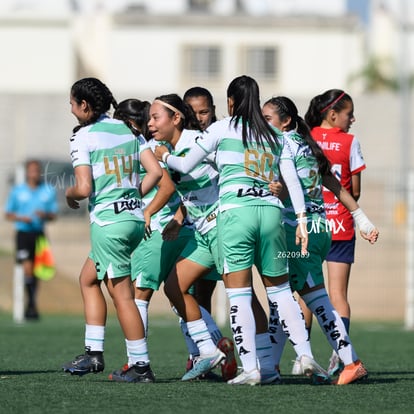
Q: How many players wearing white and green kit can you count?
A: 6